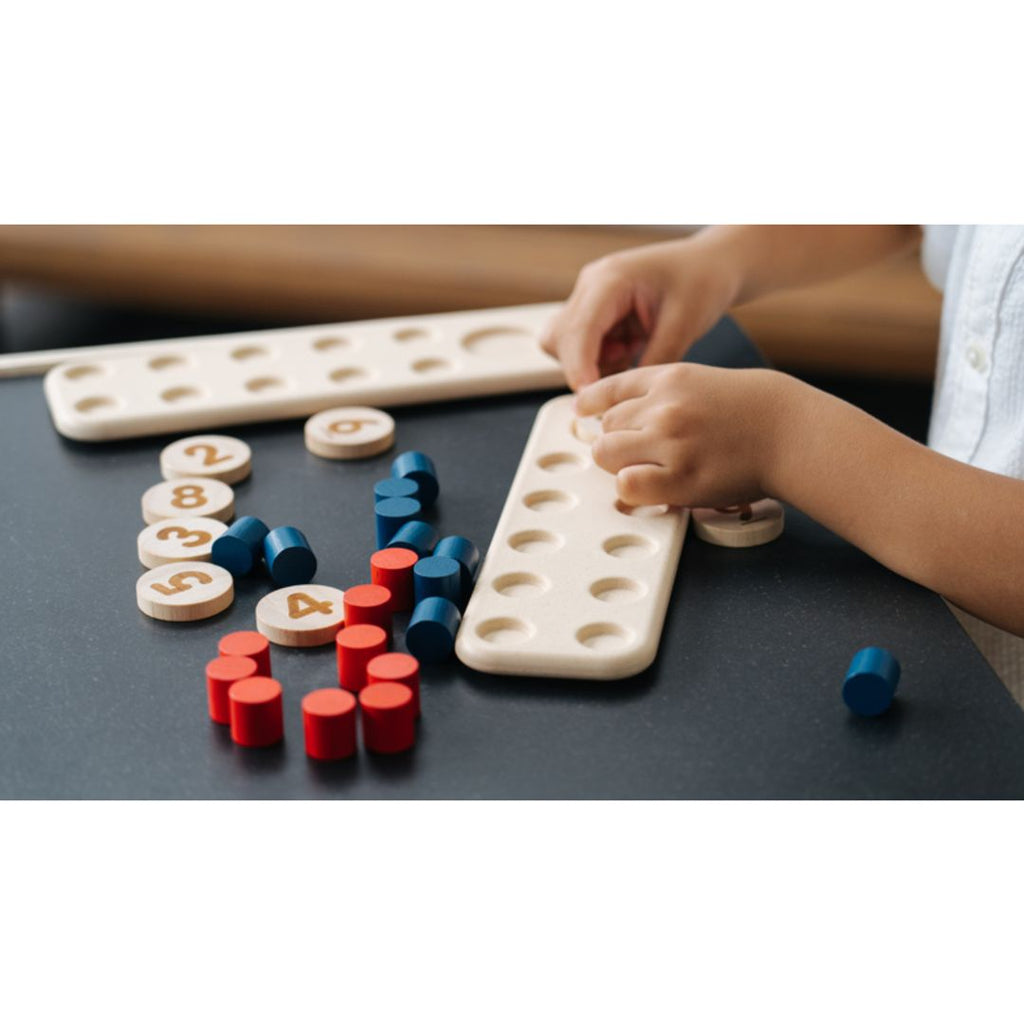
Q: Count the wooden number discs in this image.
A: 7